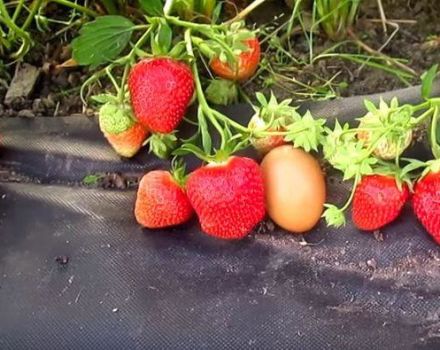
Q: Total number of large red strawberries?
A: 5